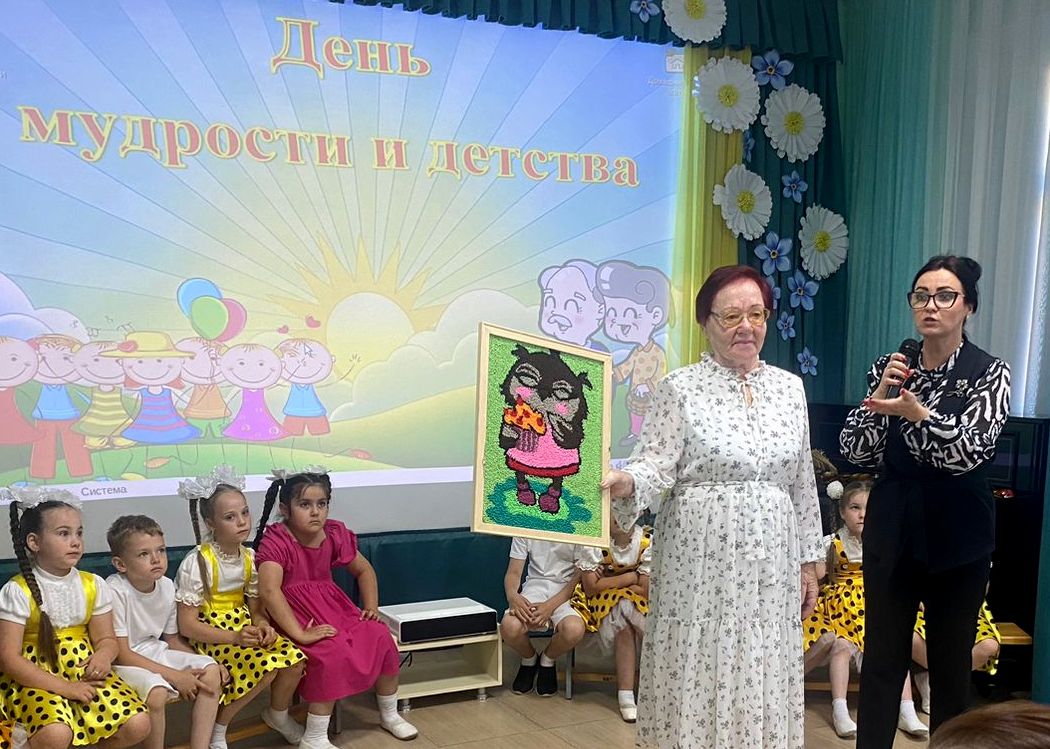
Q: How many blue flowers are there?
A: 9